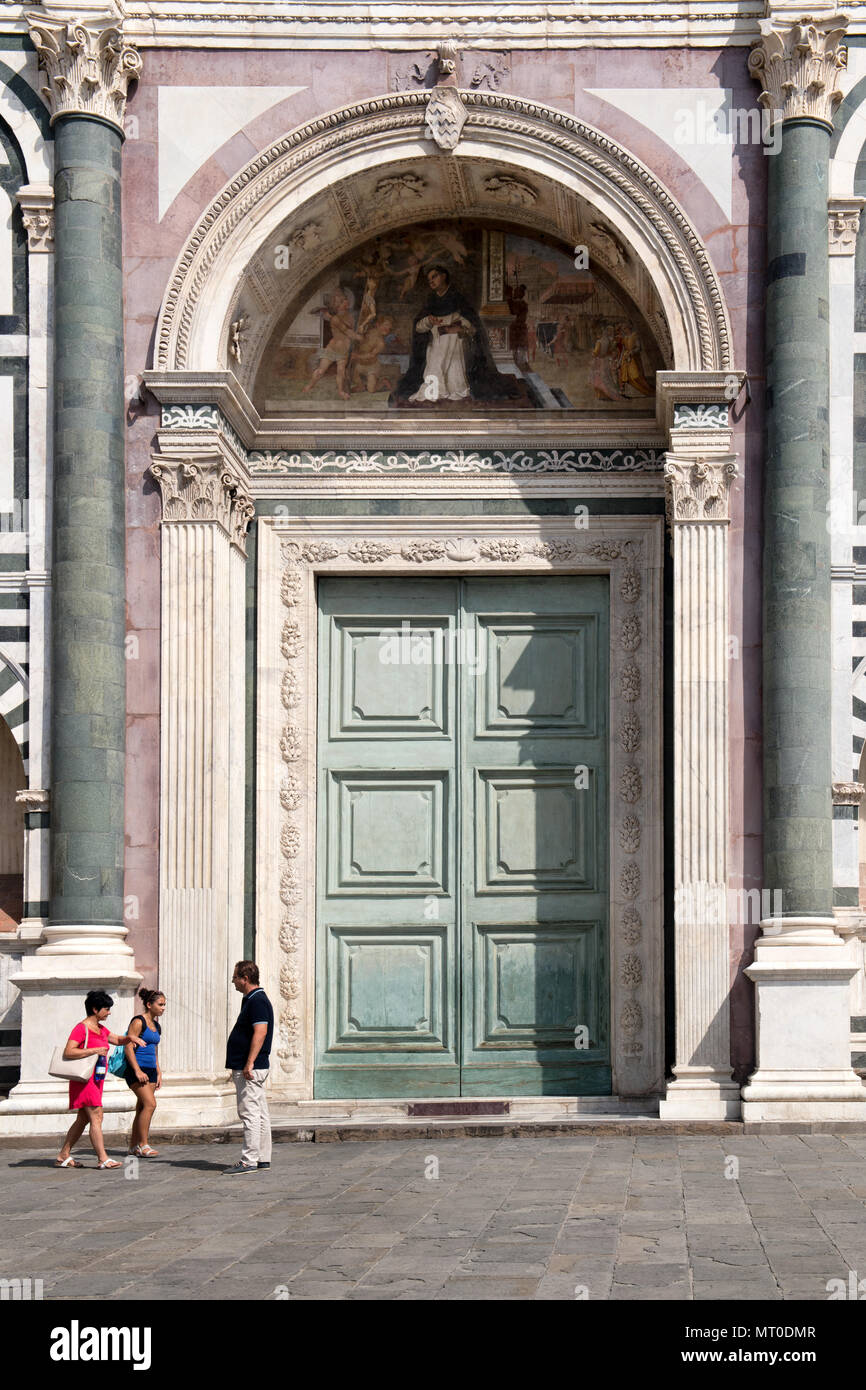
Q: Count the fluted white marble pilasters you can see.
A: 2